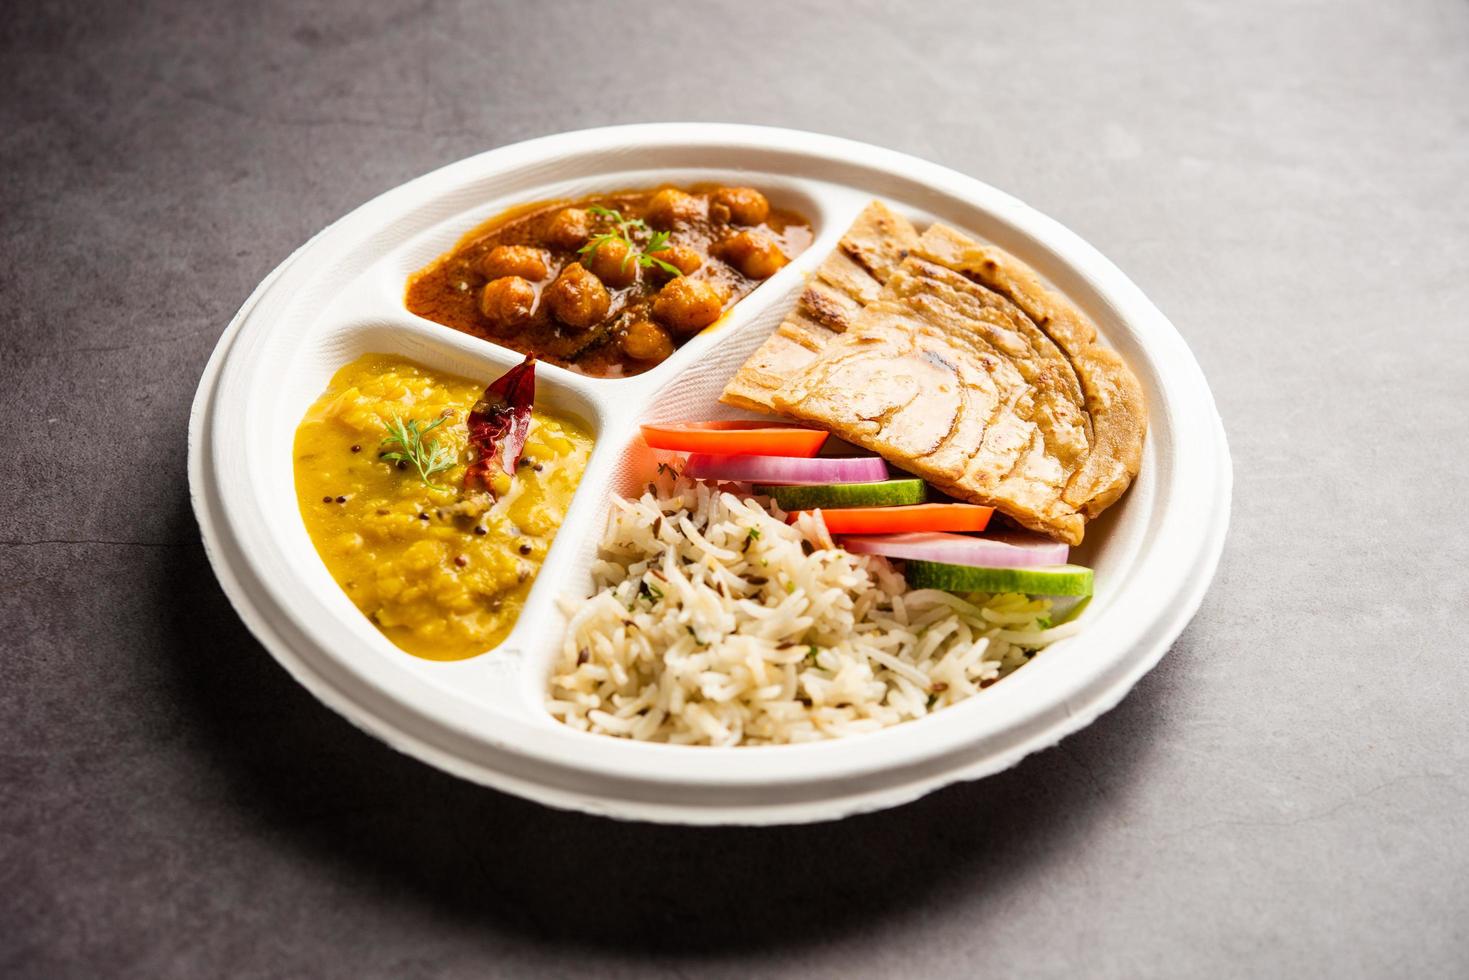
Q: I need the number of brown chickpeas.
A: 11